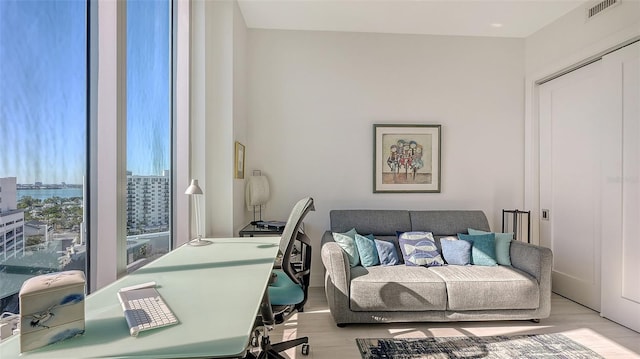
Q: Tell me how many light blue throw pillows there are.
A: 2